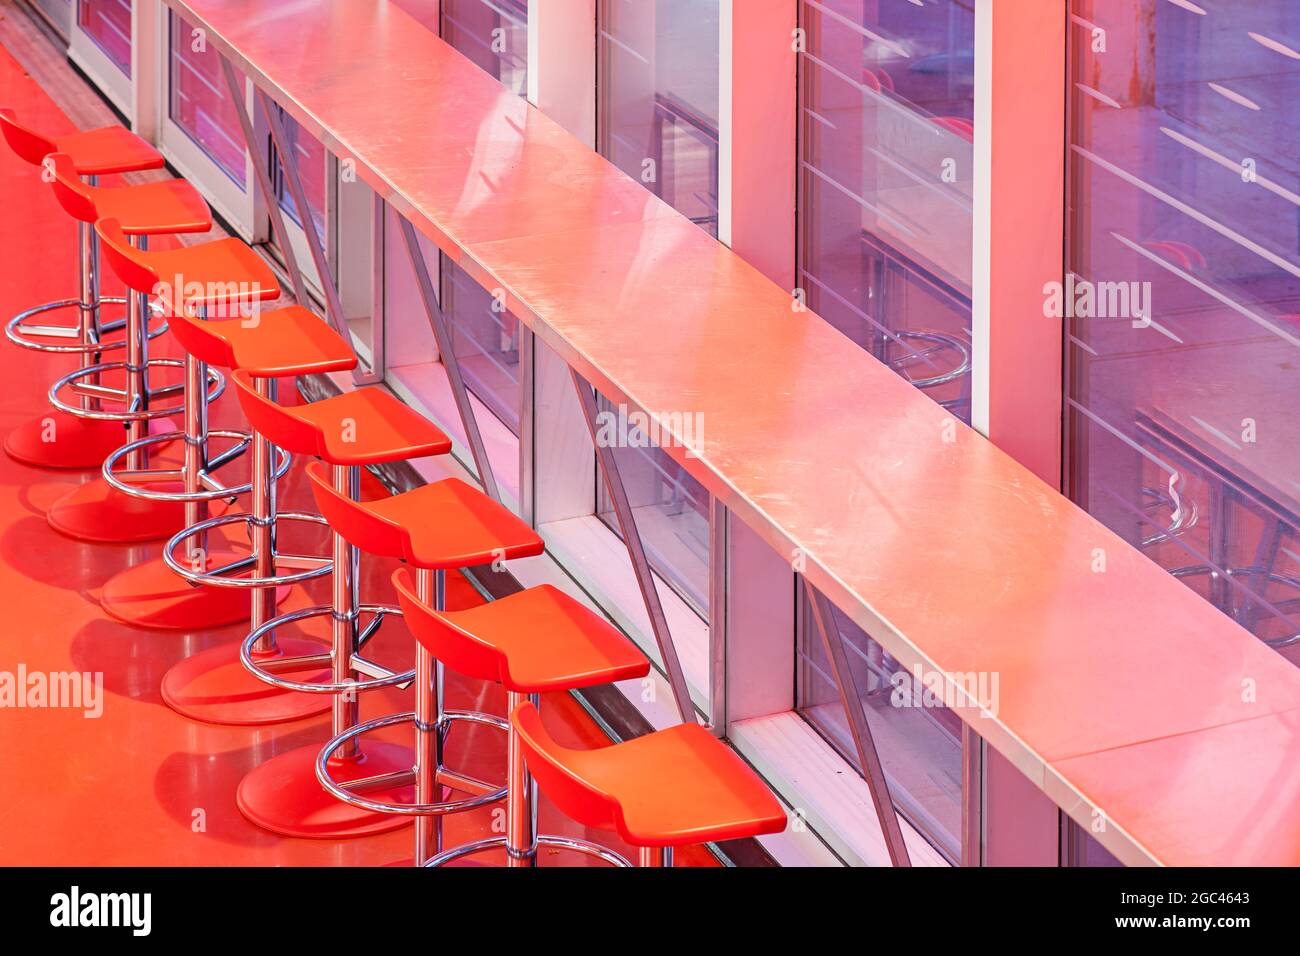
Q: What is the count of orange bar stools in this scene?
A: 8